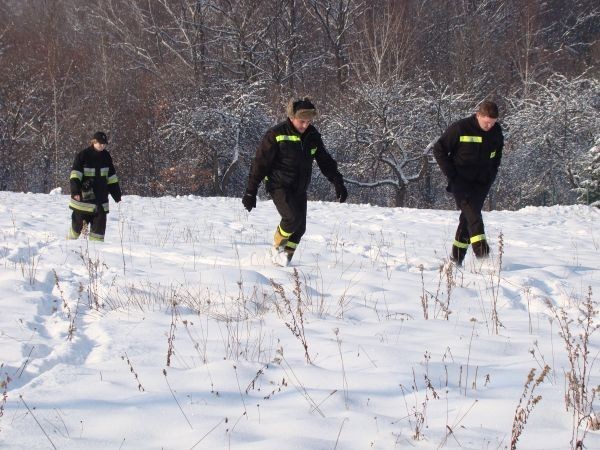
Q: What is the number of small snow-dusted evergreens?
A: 1